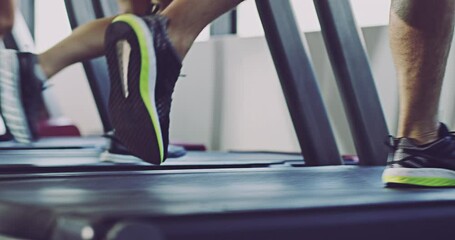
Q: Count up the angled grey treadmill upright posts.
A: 4